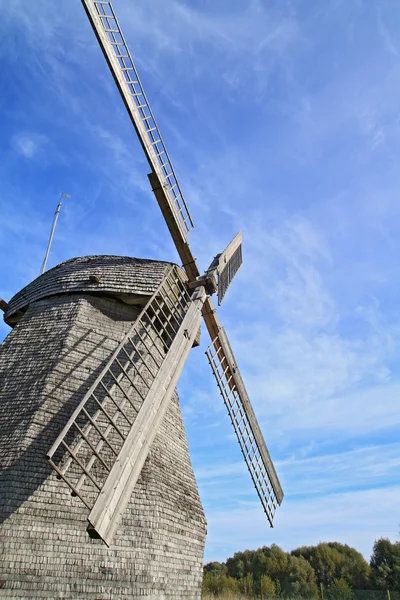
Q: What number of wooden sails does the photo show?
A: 4